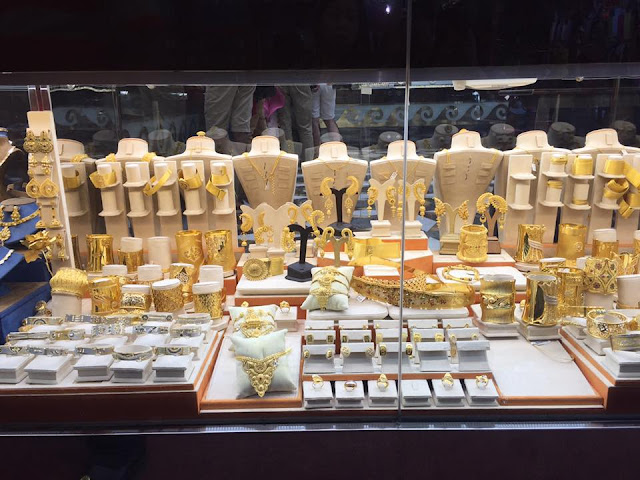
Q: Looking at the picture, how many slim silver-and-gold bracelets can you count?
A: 15